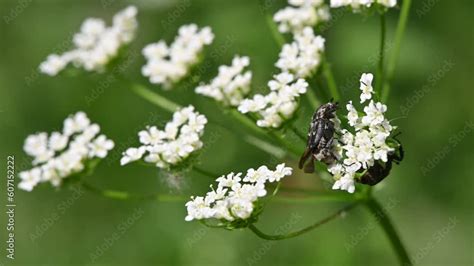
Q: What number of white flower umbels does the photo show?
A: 11